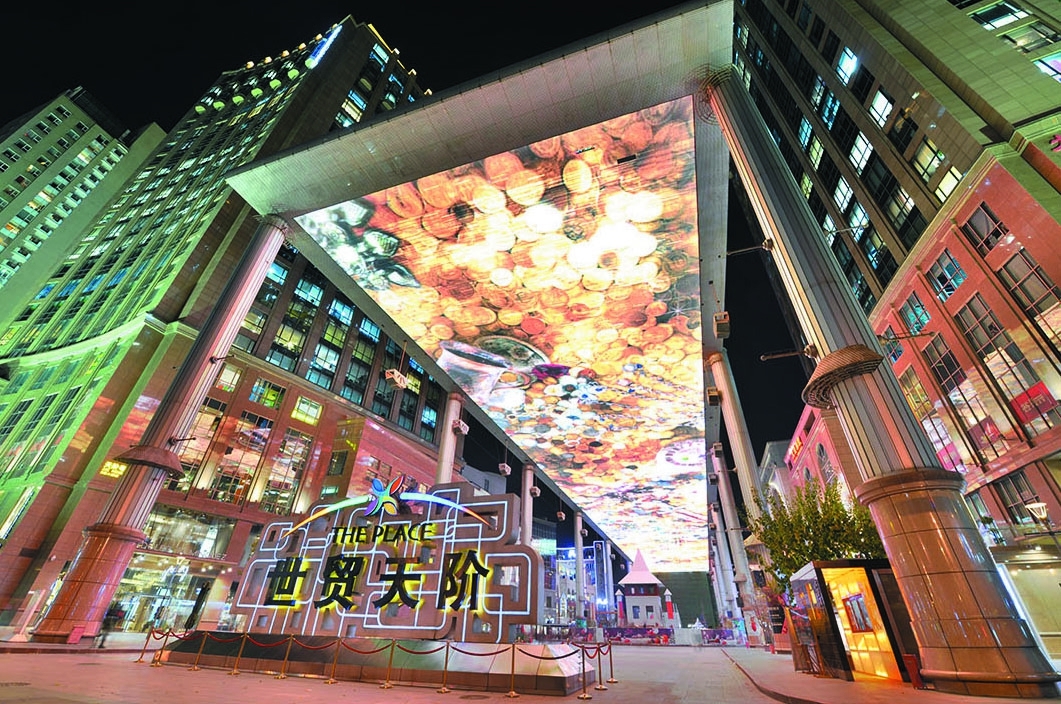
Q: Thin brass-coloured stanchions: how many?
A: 12